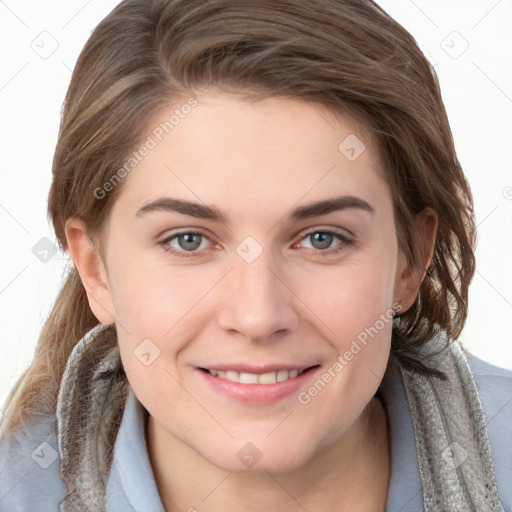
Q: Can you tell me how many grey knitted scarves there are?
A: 1